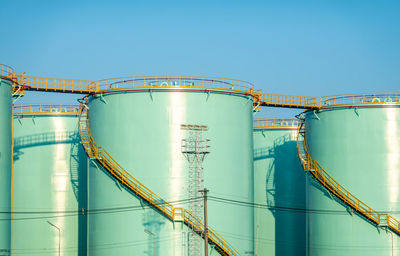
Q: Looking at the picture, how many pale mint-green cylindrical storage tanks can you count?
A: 5